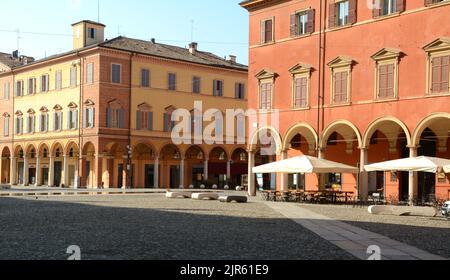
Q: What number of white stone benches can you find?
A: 4